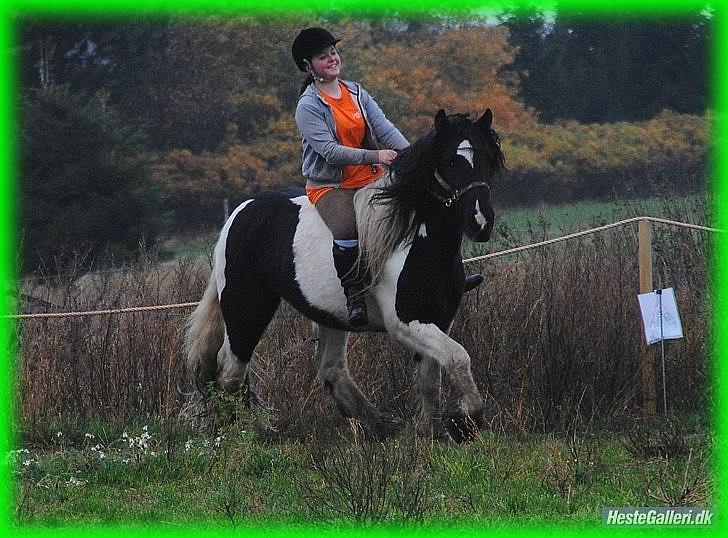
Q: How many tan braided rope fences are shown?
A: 1